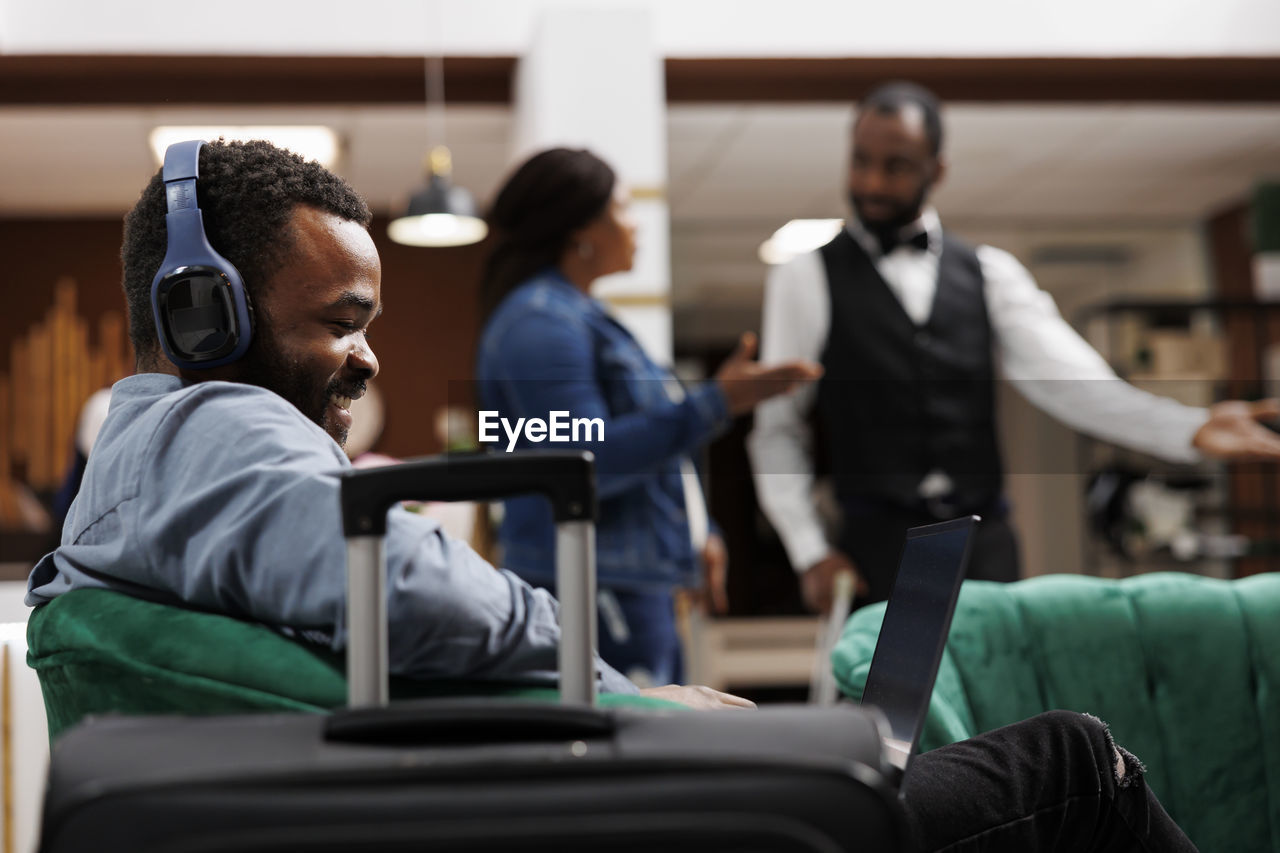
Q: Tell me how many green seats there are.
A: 2